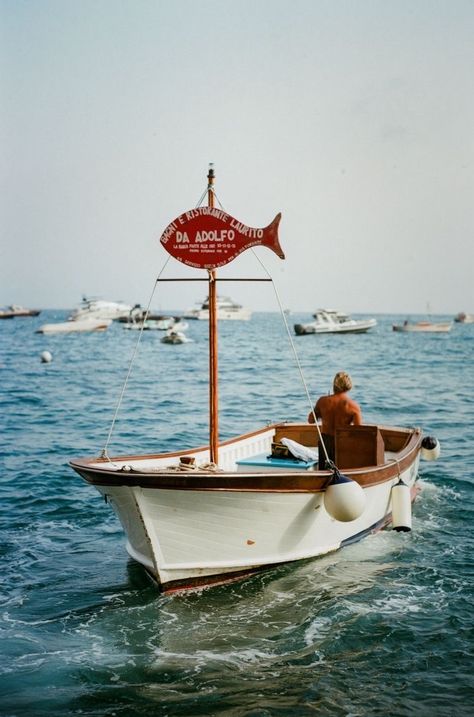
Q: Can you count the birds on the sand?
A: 0